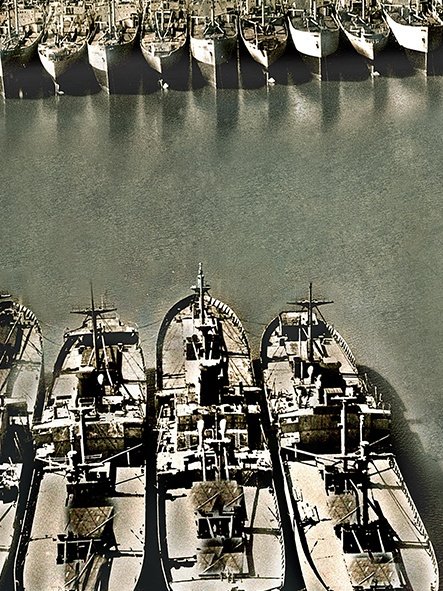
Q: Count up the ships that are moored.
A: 13